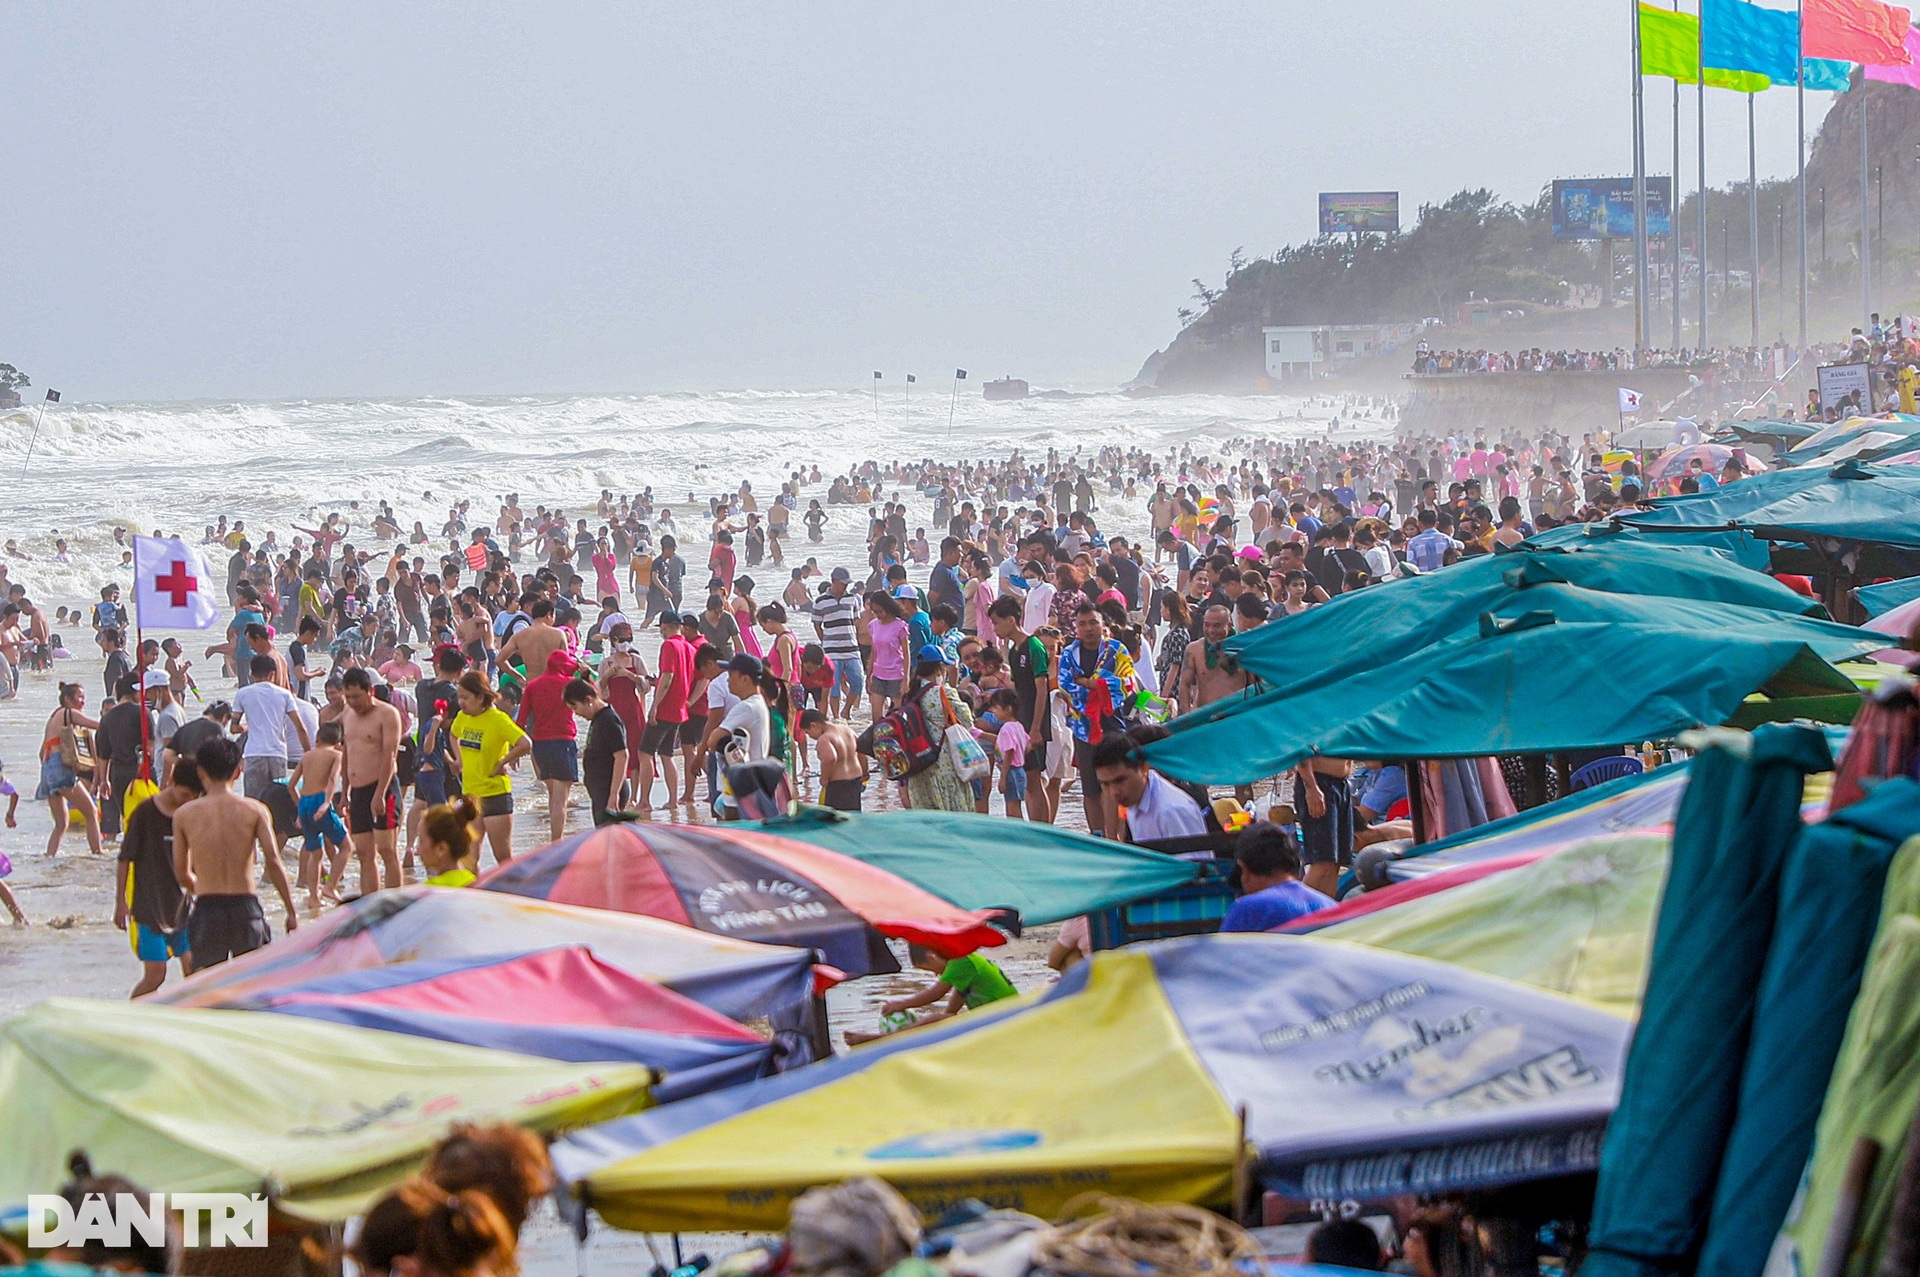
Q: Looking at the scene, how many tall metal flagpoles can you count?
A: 7